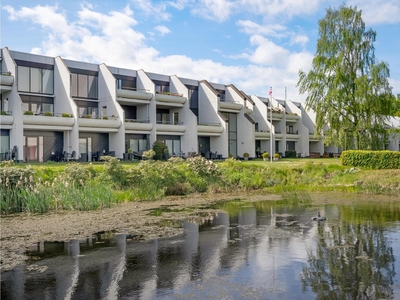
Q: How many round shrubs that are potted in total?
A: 3